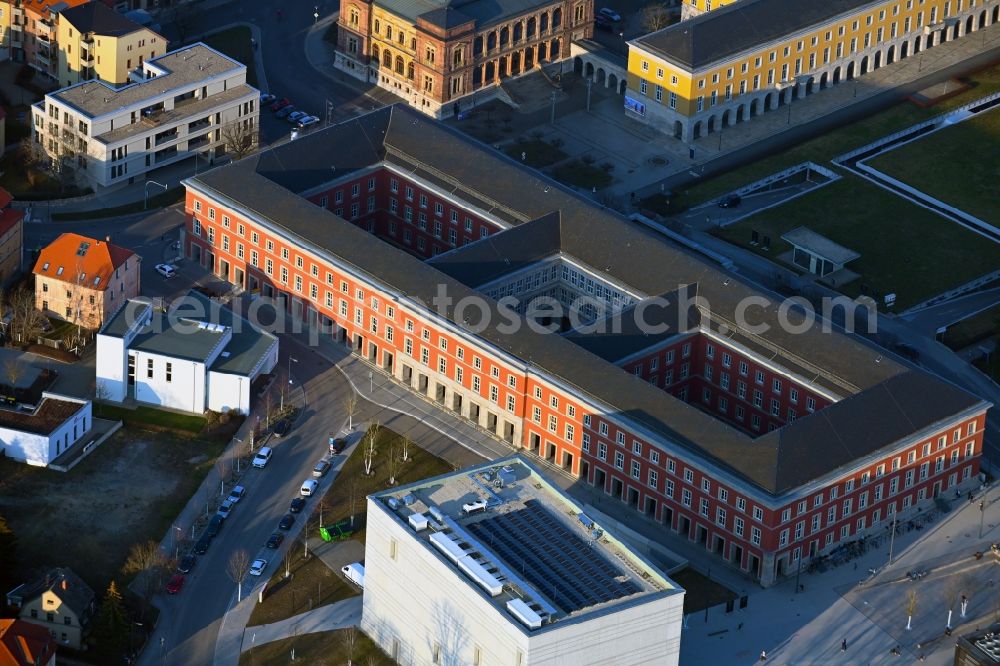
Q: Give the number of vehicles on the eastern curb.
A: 7